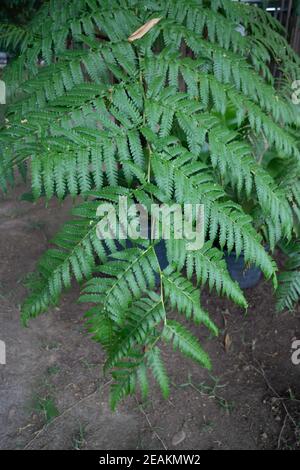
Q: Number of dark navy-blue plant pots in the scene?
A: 2